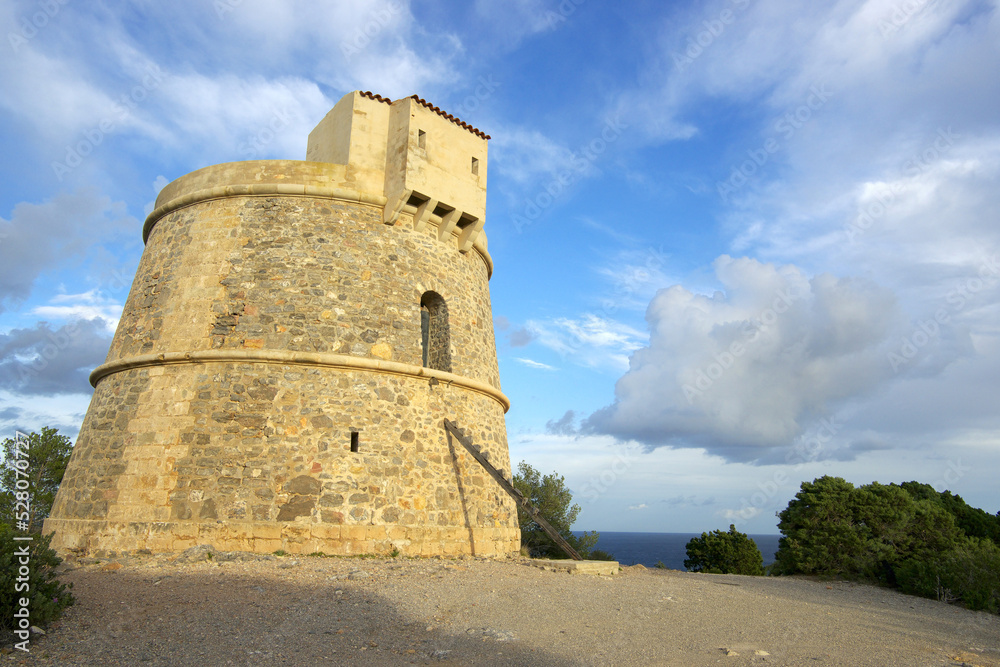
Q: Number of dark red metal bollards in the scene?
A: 0